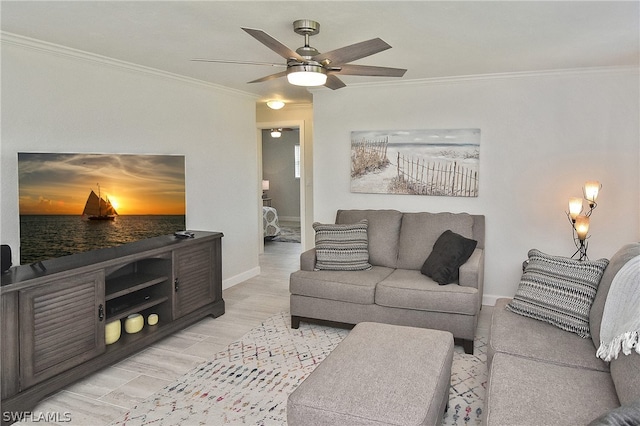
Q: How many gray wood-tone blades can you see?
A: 6